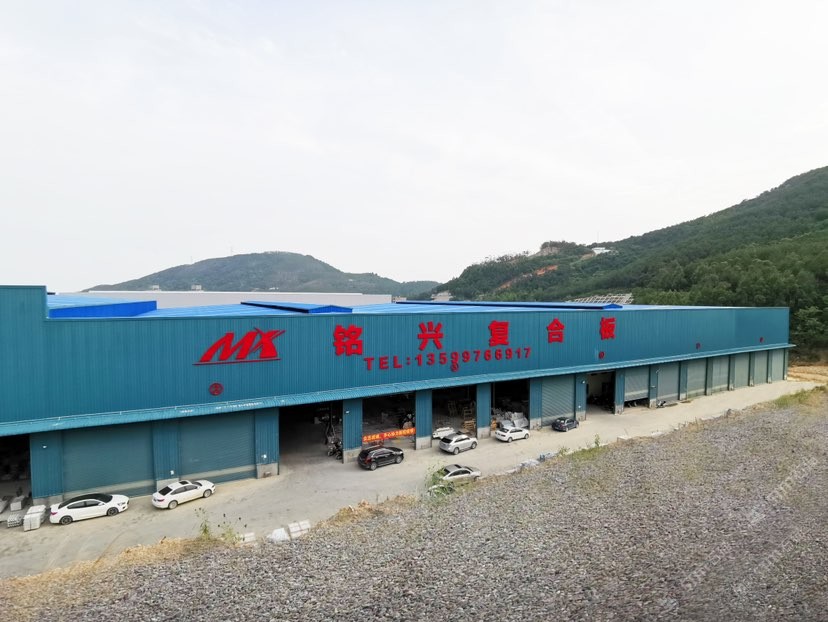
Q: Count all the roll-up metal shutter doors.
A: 10